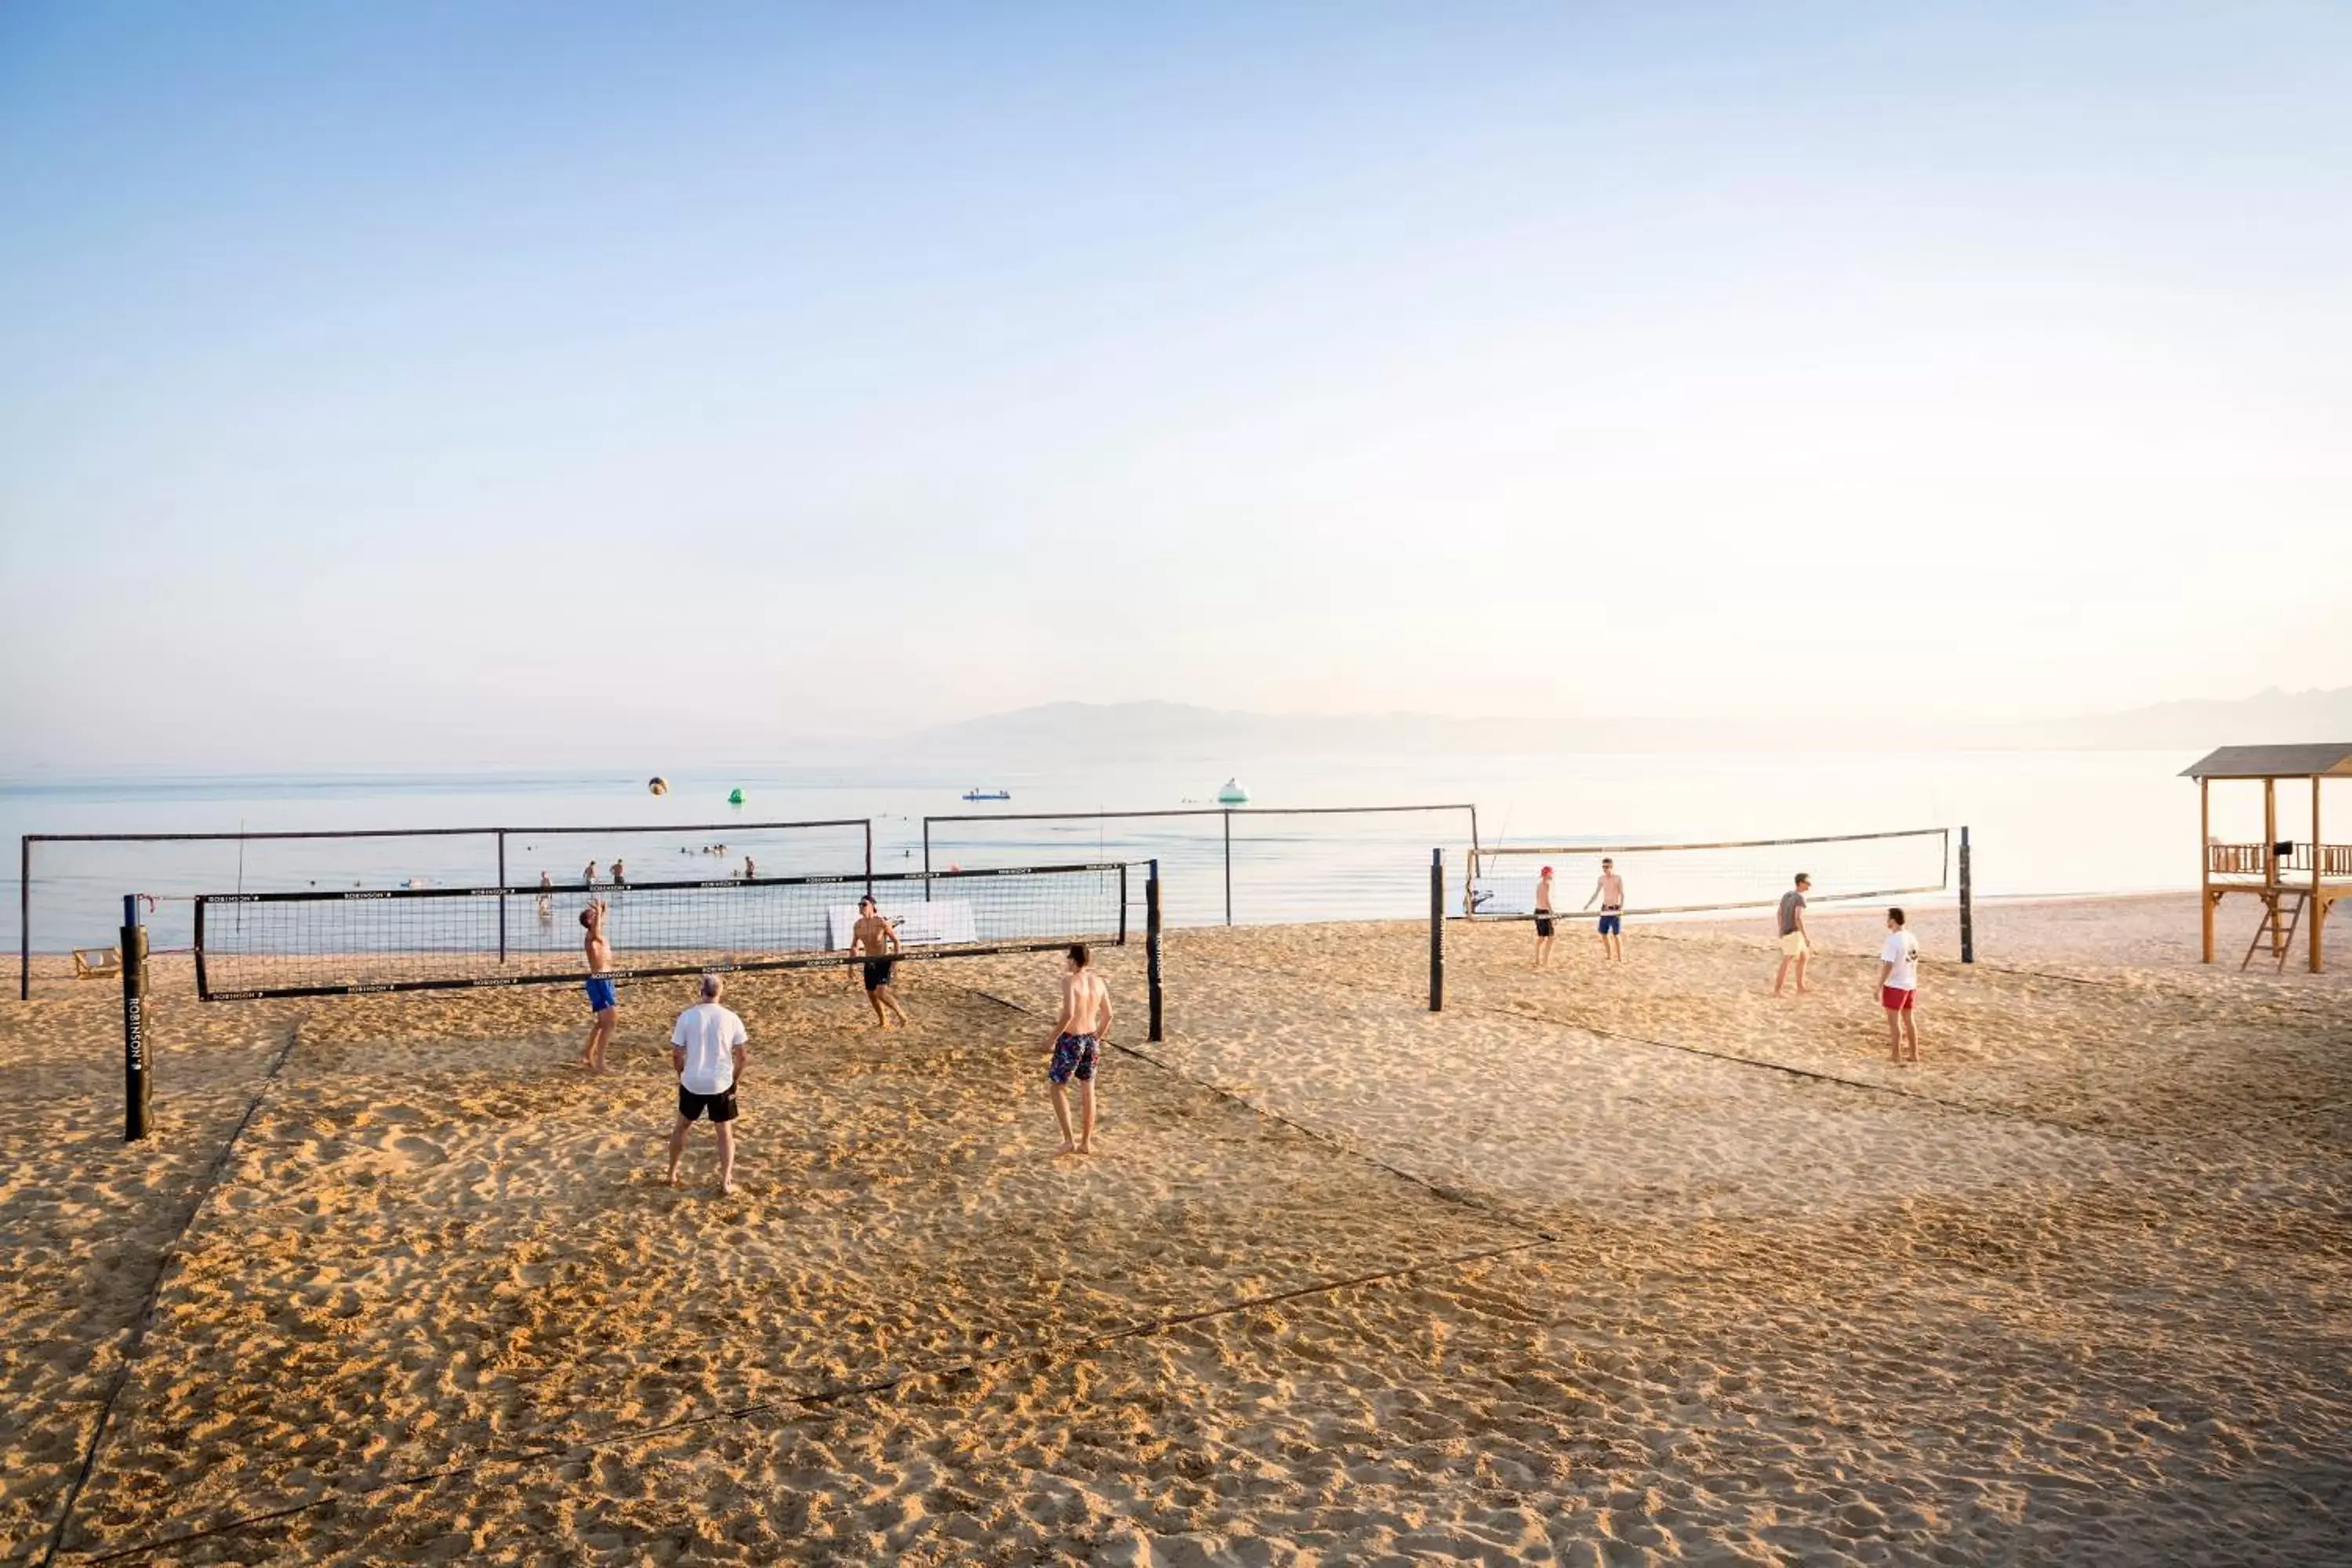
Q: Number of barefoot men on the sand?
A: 8